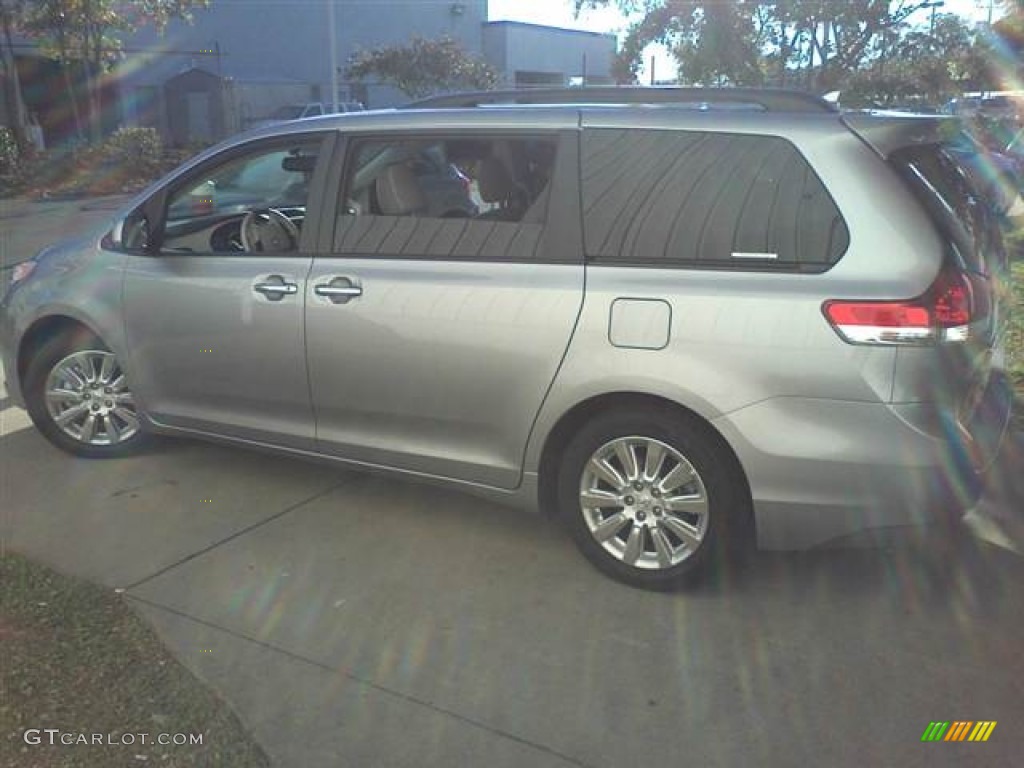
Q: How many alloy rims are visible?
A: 2